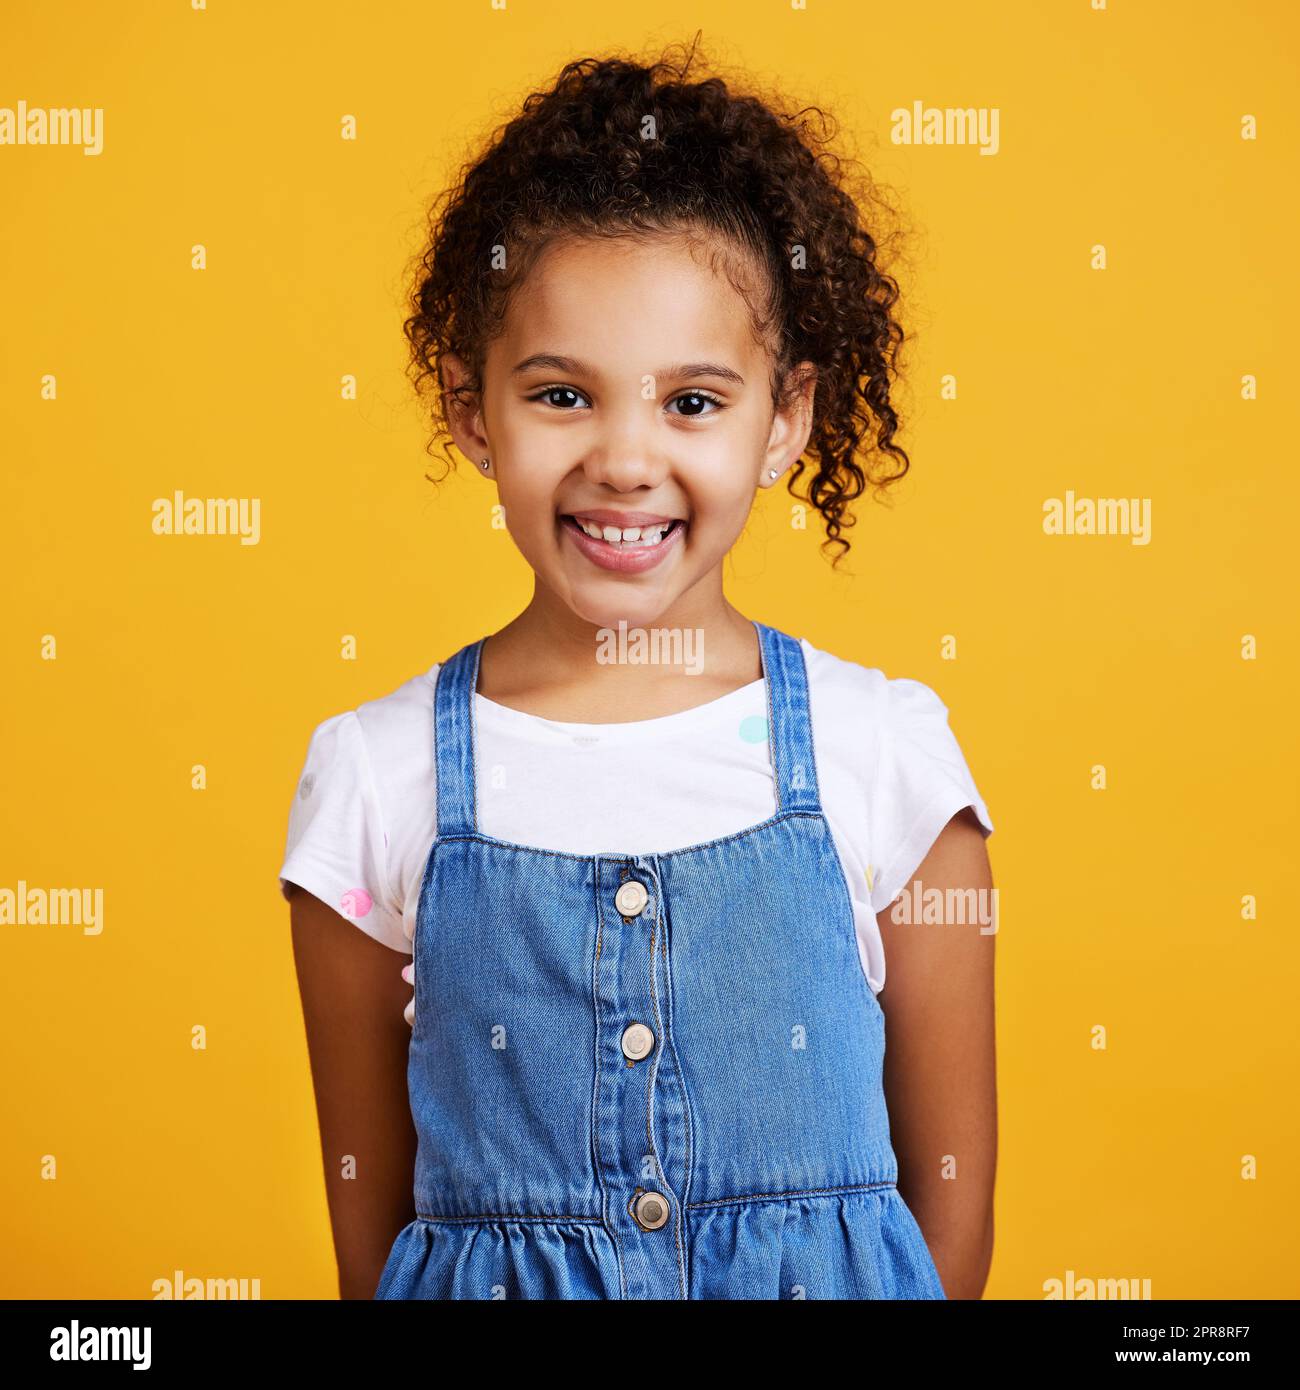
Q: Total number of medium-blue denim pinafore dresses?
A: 1